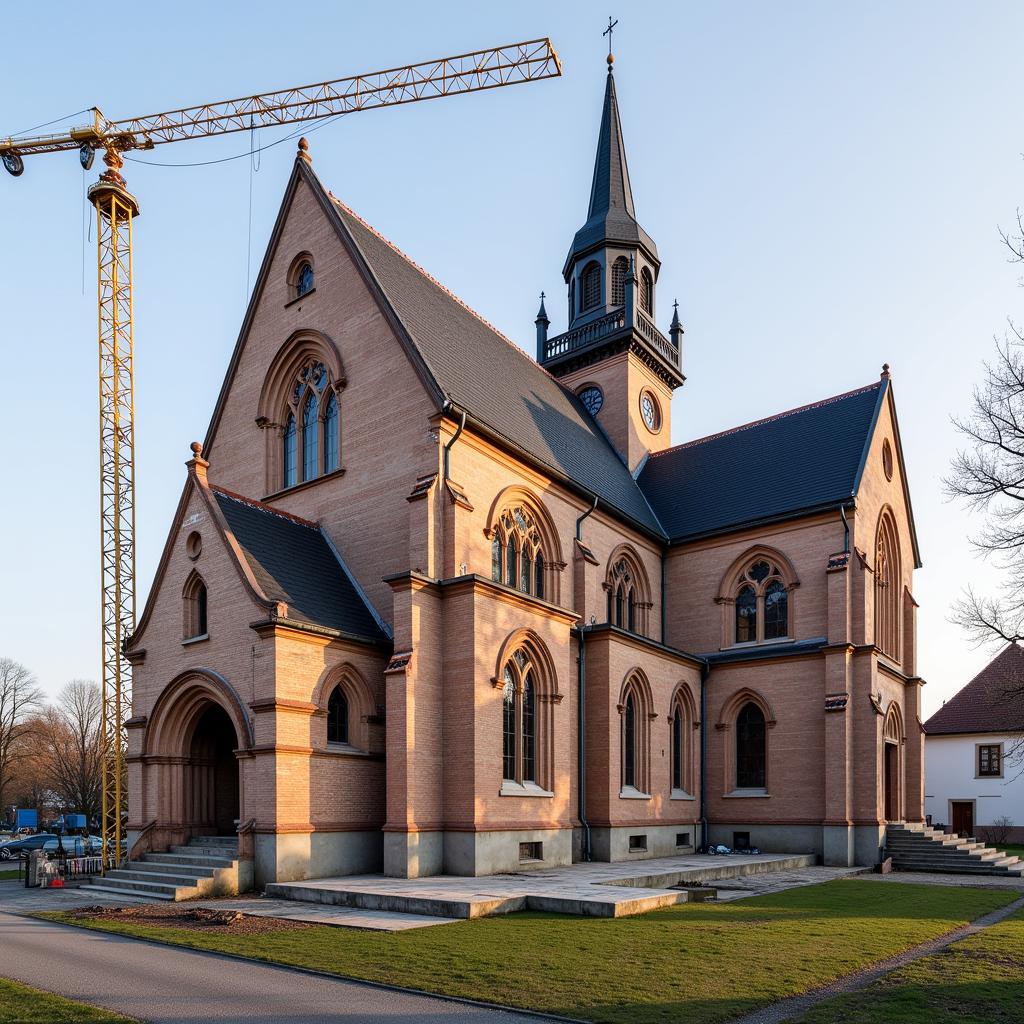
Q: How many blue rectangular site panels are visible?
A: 2